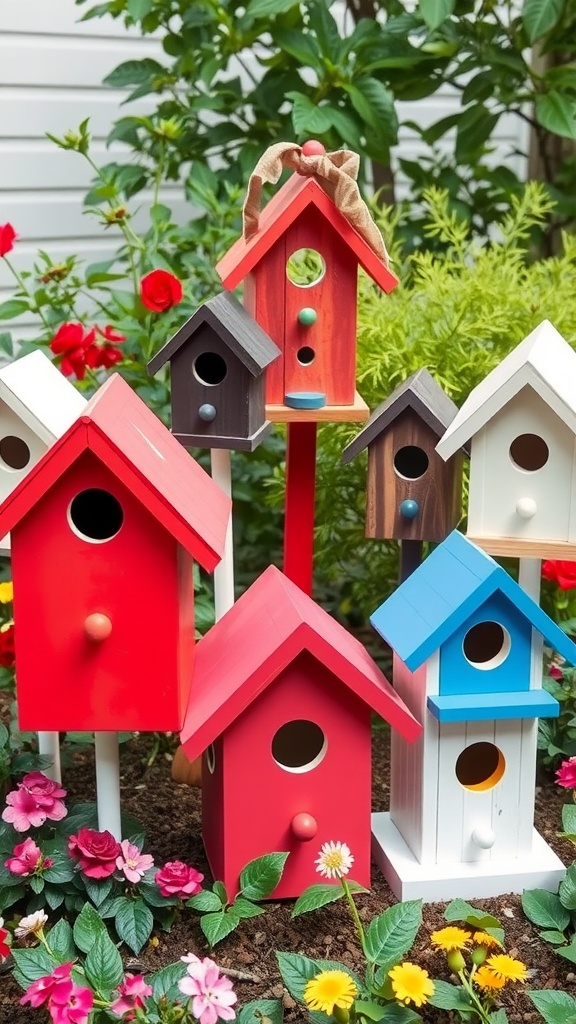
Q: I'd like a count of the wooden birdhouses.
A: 8